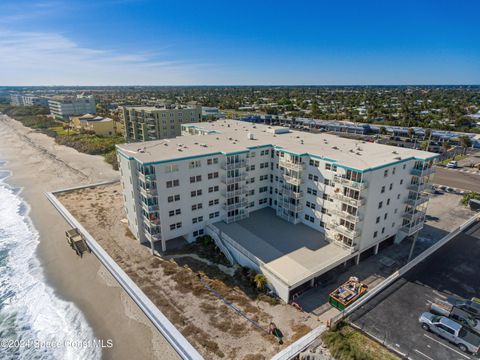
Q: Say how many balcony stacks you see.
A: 5